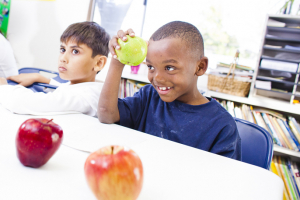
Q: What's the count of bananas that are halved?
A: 0